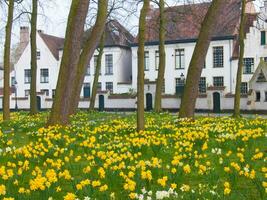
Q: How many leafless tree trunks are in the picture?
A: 9